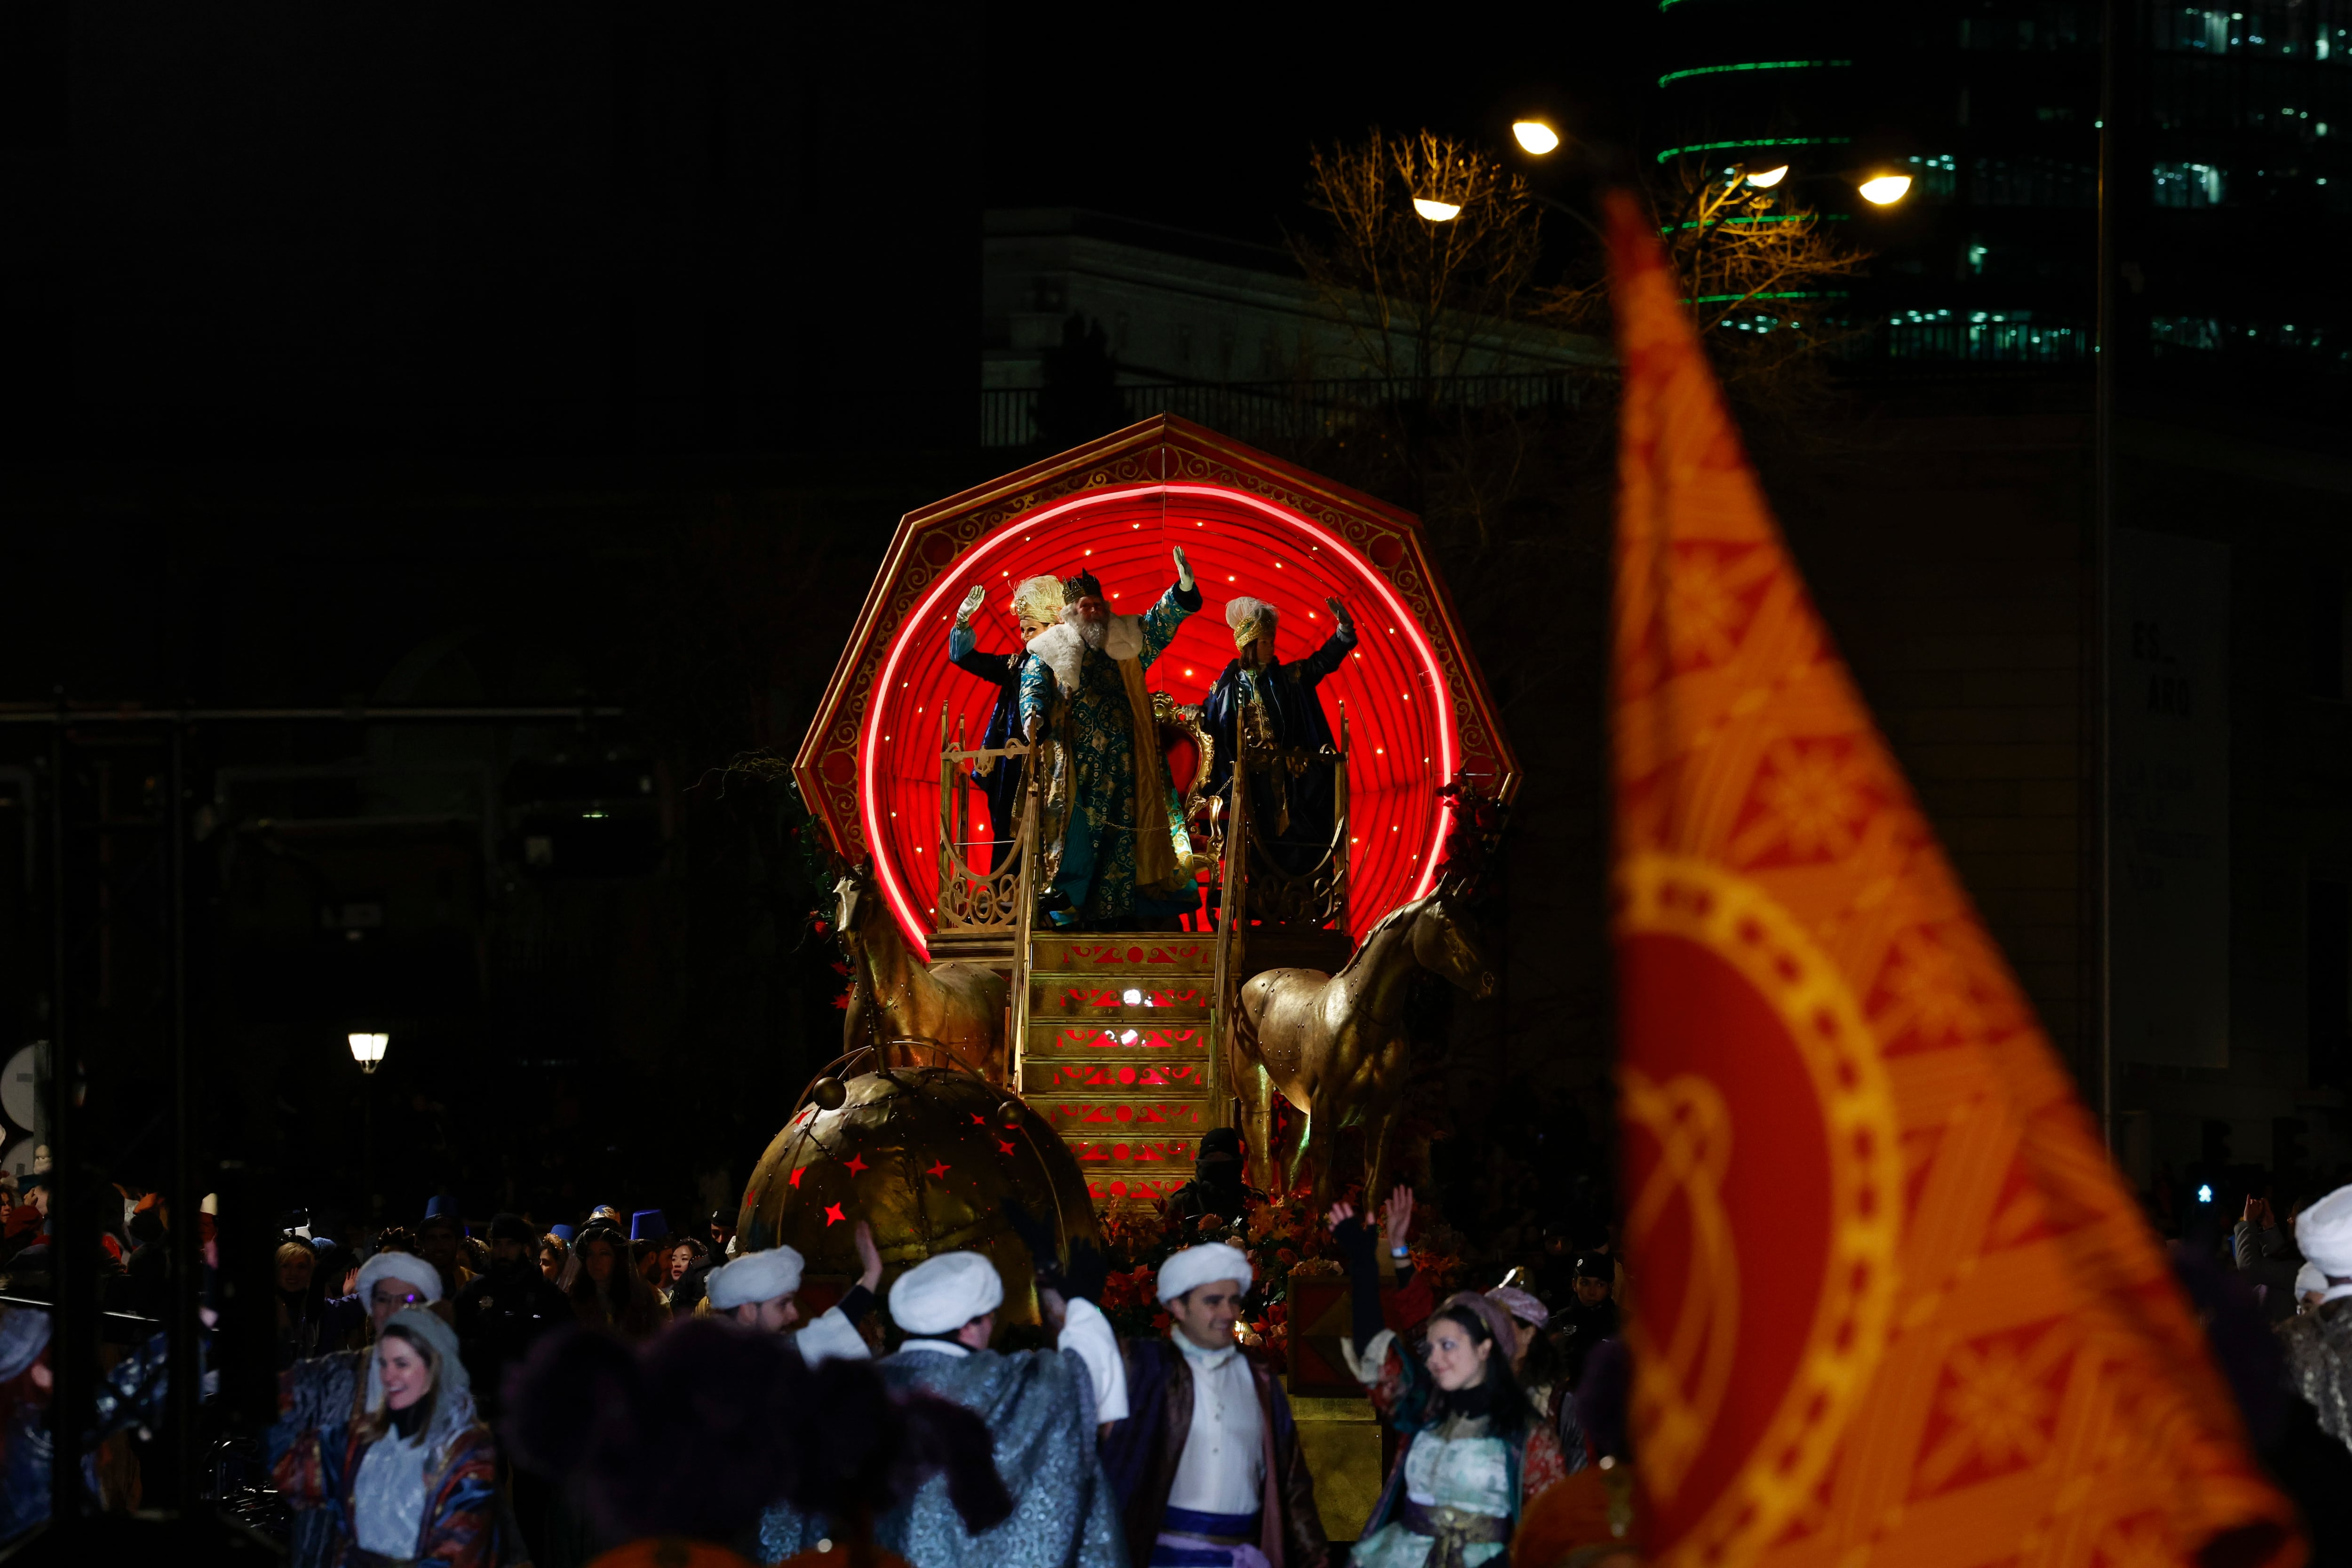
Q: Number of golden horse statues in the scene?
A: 2